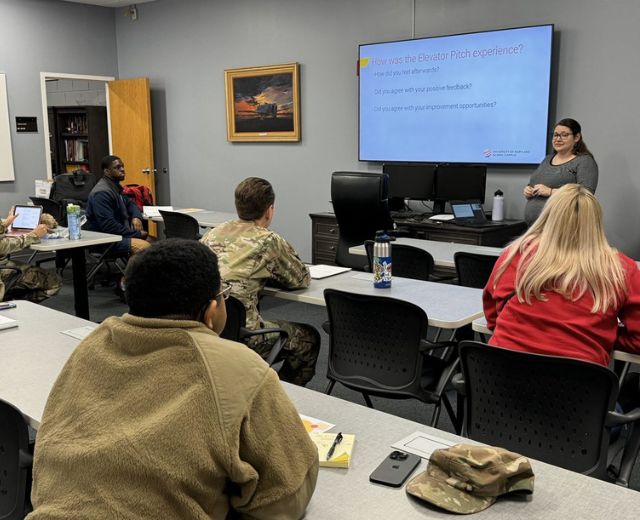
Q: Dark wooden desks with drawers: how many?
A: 1